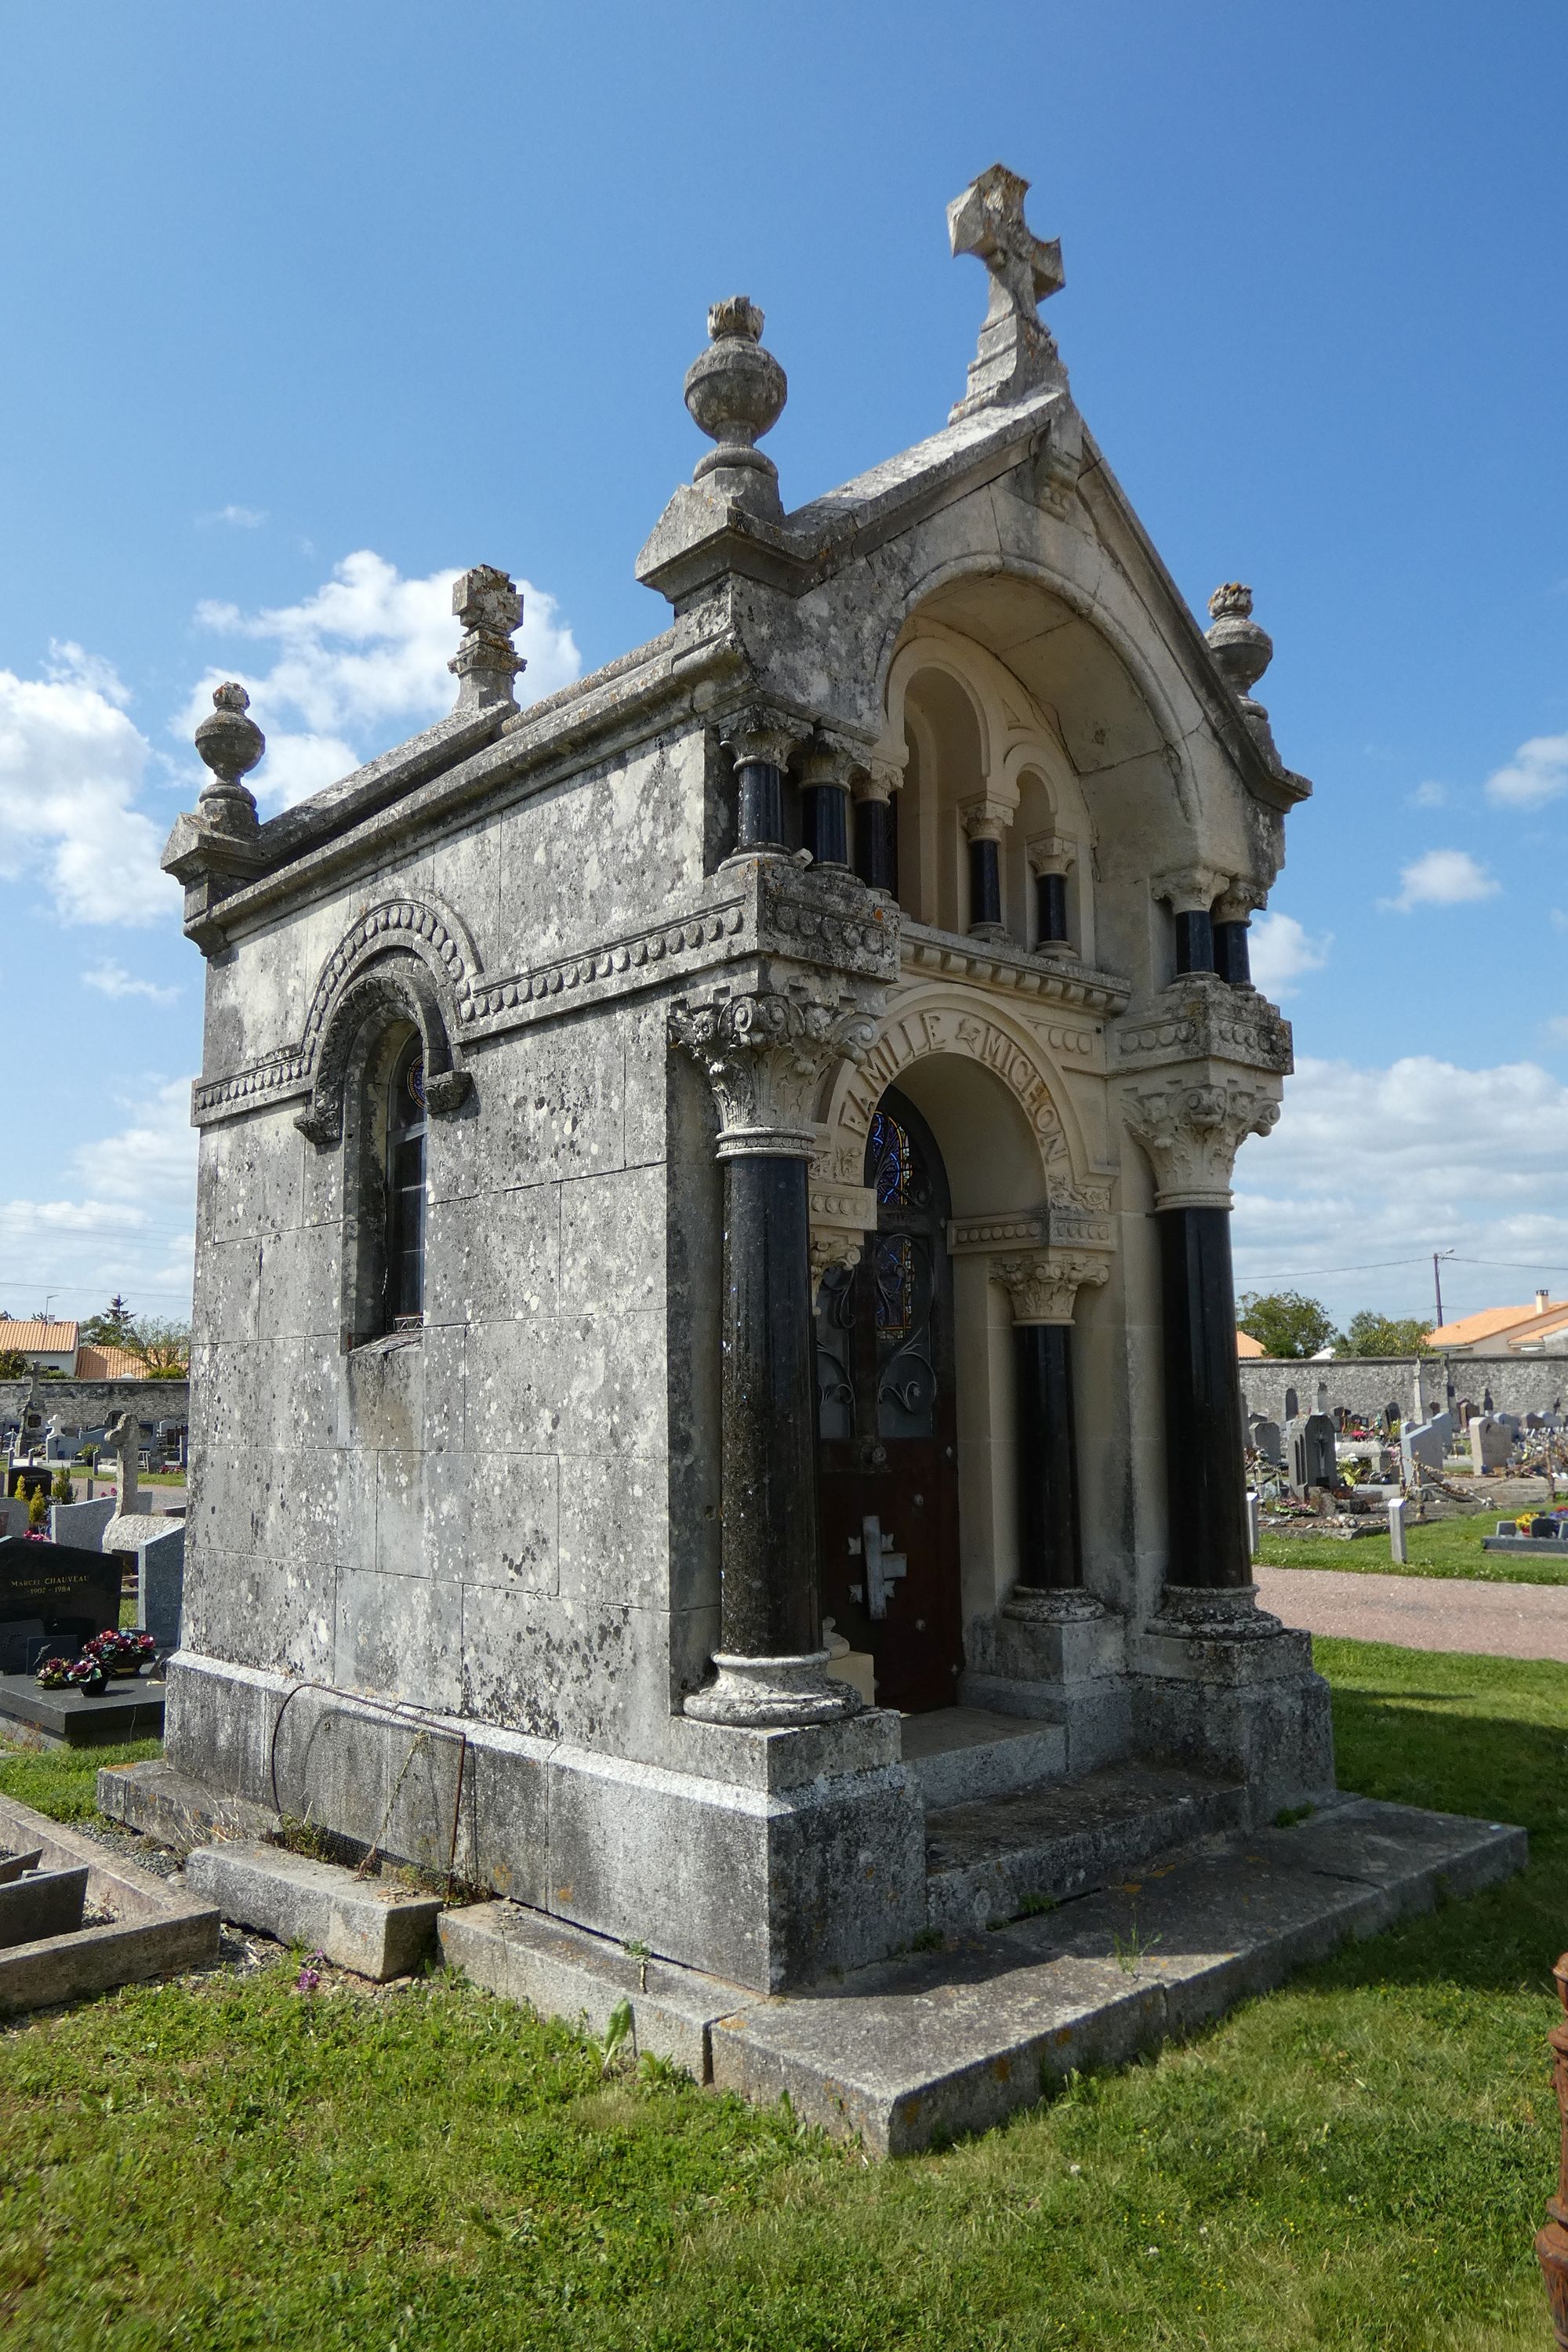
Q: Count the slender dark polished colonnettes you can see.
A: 7